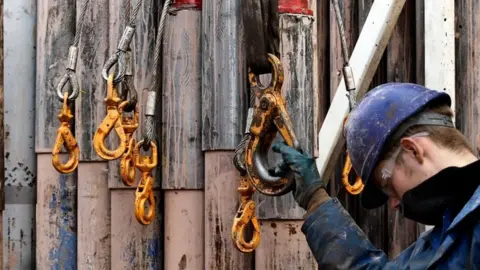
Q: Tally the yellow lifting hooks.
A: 7